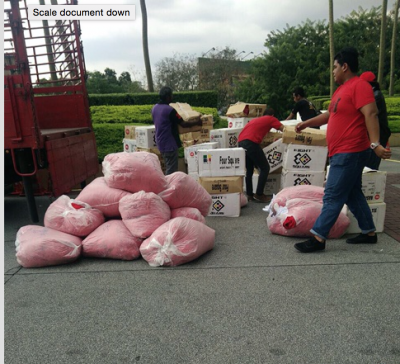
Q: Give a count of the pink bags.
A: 11